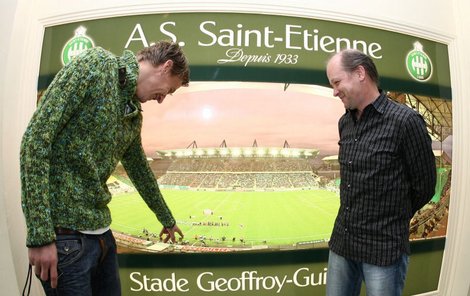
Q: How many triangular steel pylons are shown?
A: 4